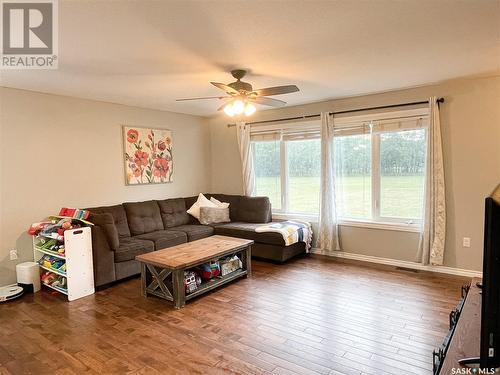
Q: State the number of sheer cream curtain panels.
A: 3